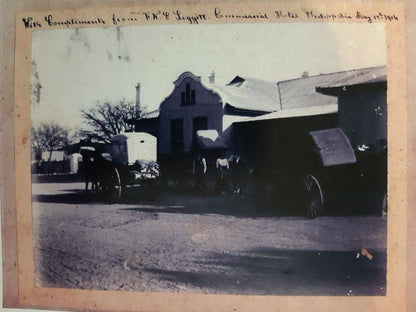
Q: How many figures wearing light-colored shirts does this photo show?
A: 1